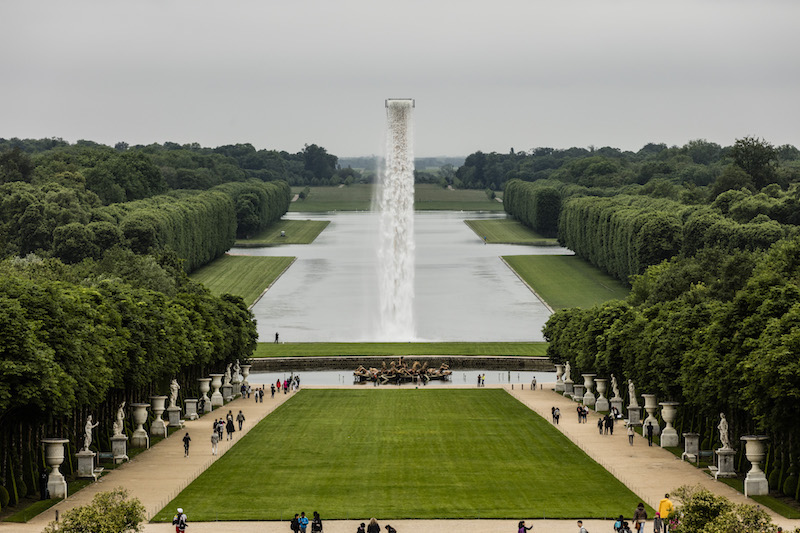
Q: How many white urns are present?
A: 12